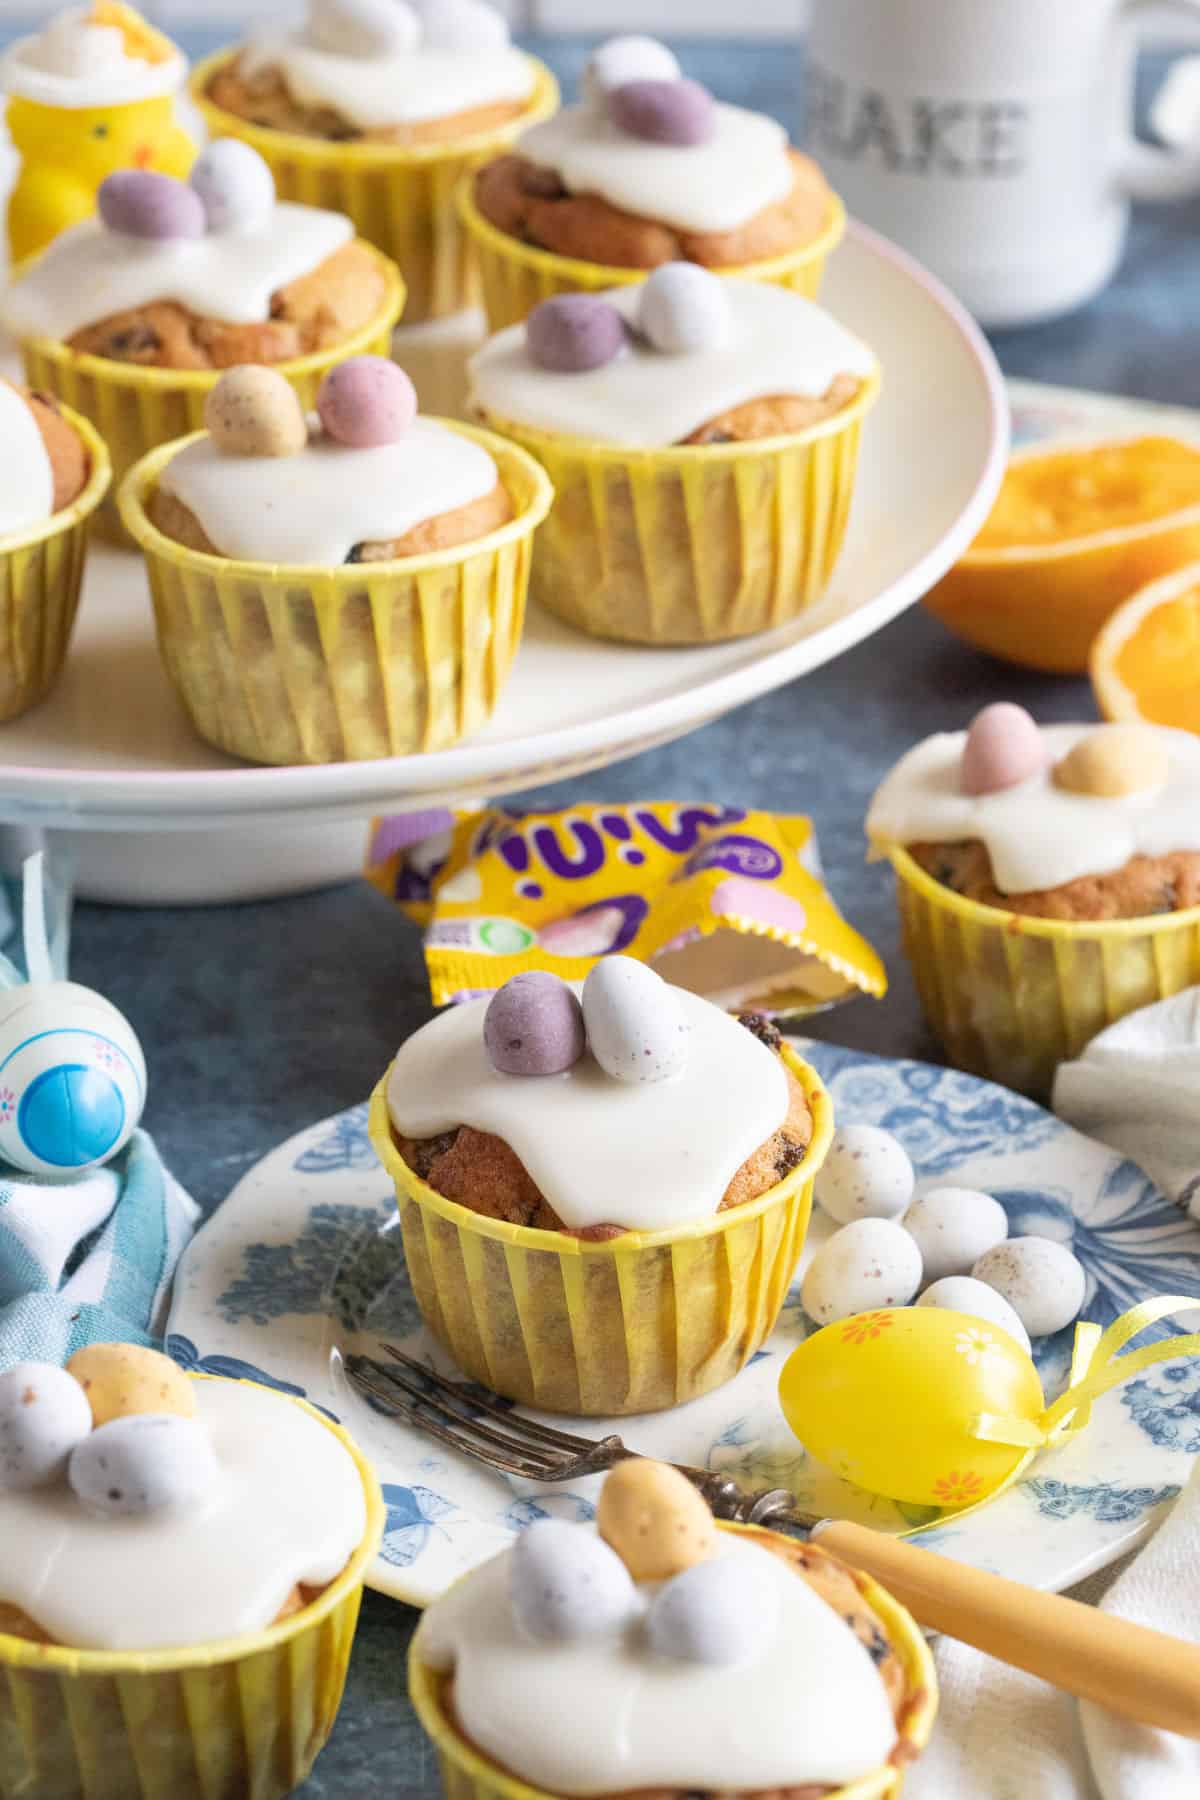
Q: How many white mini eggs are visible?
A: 15